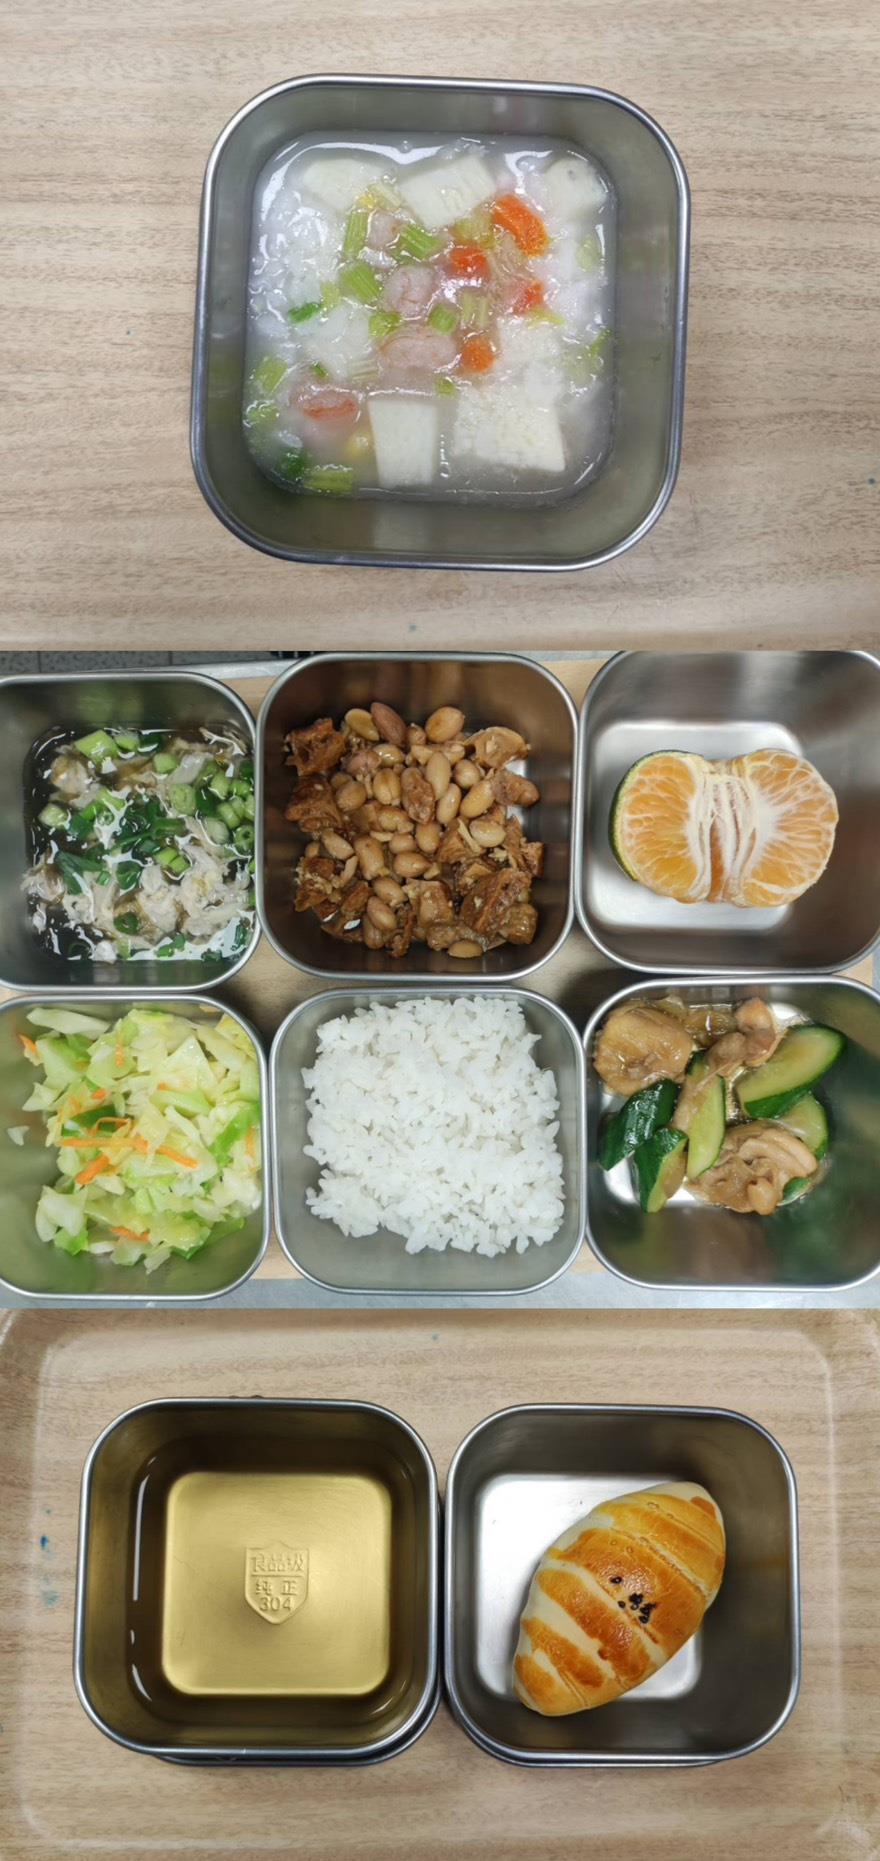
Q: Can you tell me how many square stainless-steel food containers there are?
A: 9